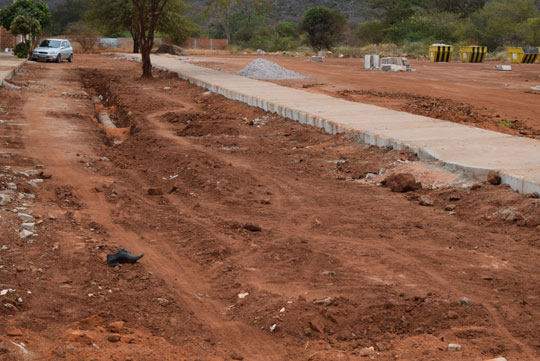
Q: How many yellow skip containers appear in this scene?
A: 3